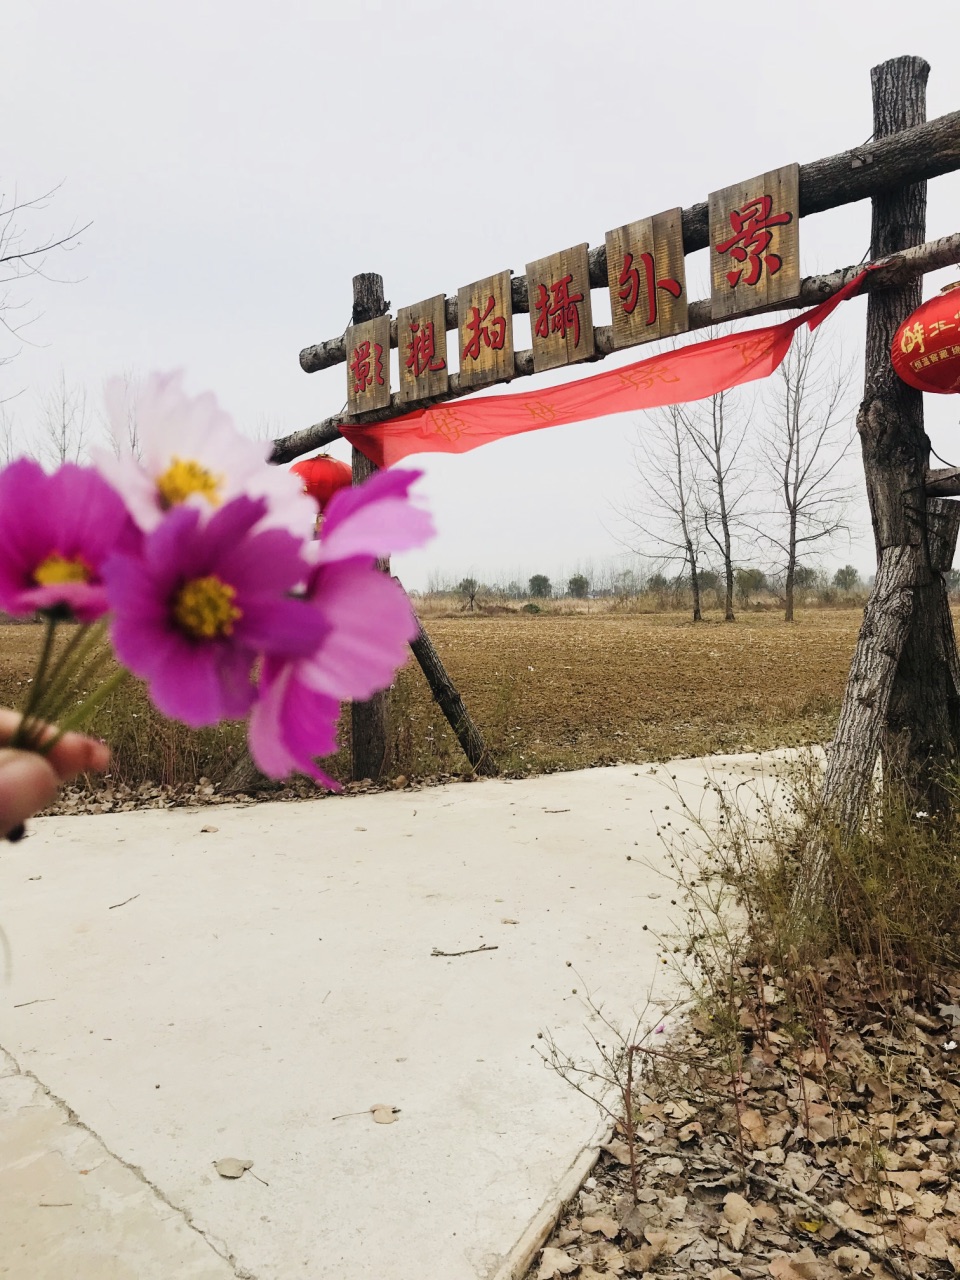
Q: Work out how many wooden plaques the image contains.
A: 6